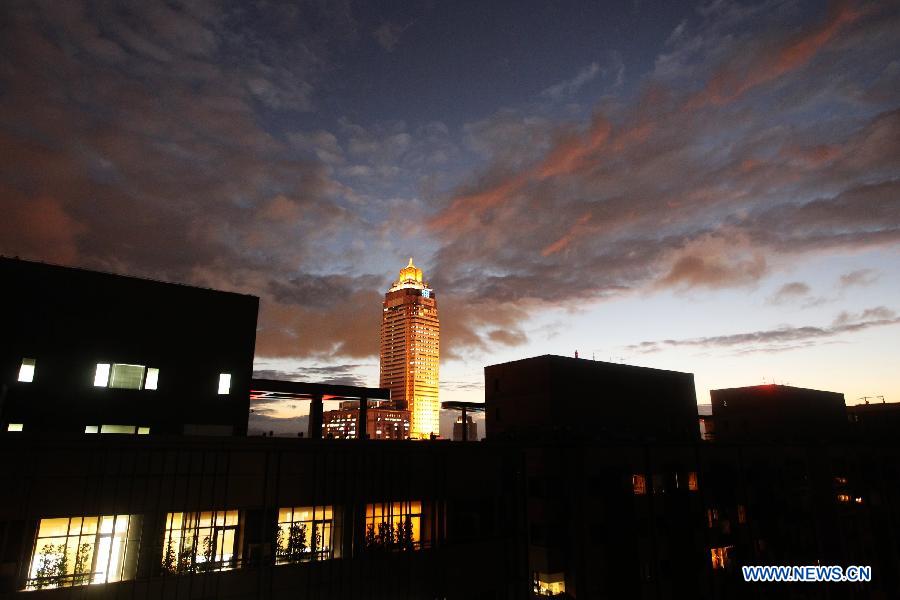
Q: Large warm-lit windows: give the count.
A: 4